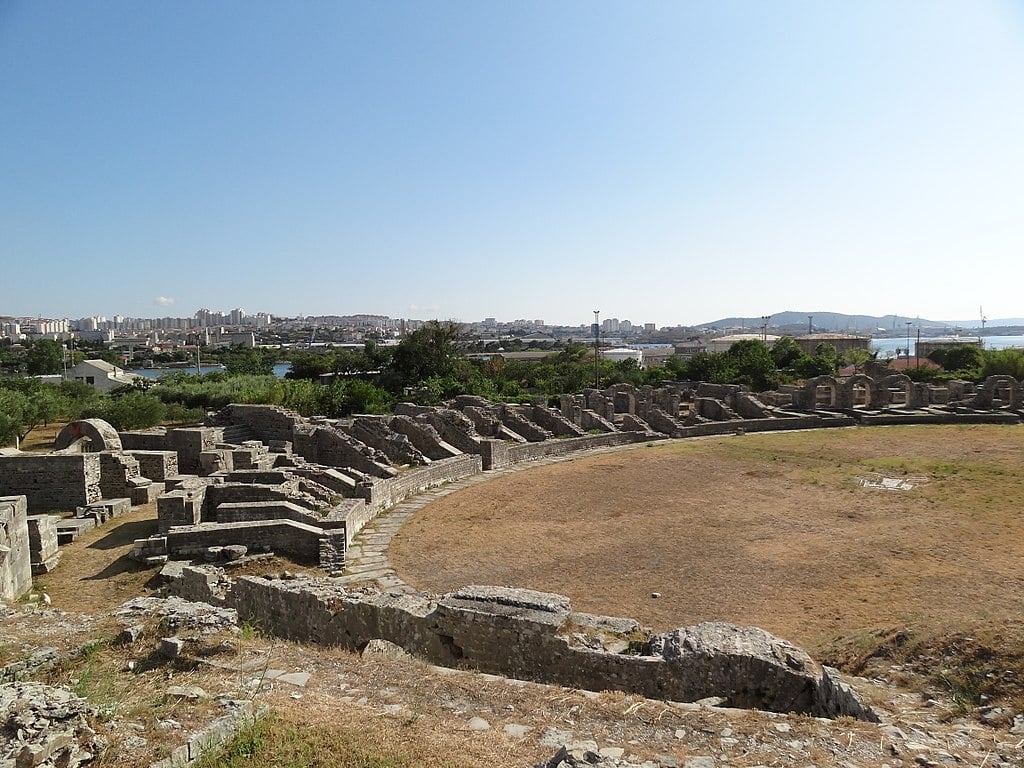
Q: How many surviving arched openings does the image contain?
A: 6